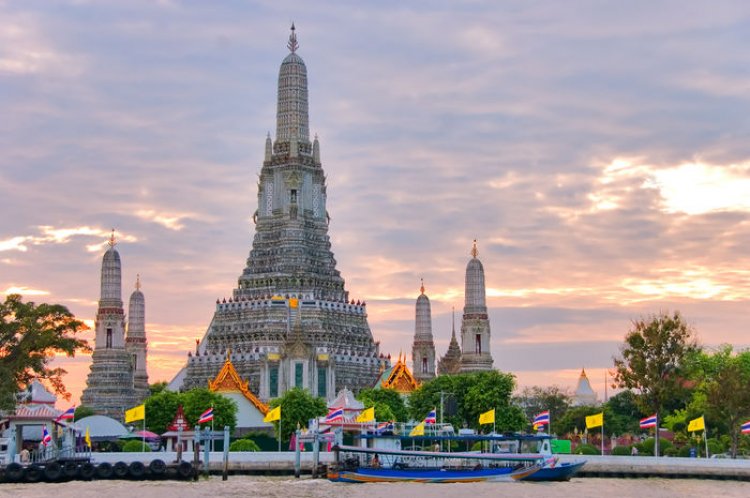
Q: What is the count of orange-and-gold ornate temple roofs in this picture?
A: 2